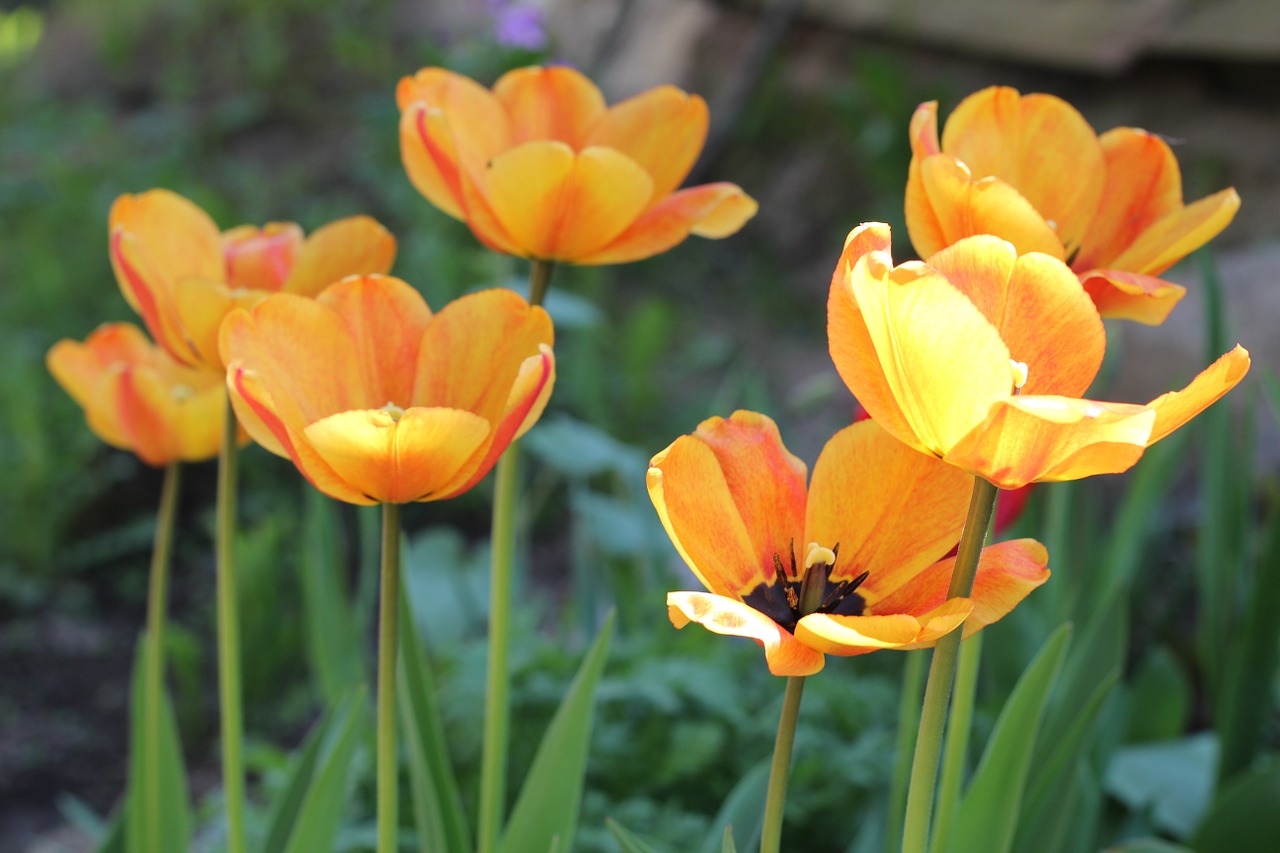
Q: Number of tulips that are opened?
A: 7